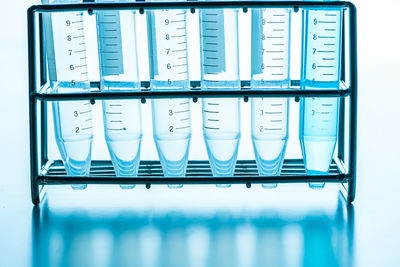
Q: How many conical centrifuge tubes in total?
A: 6